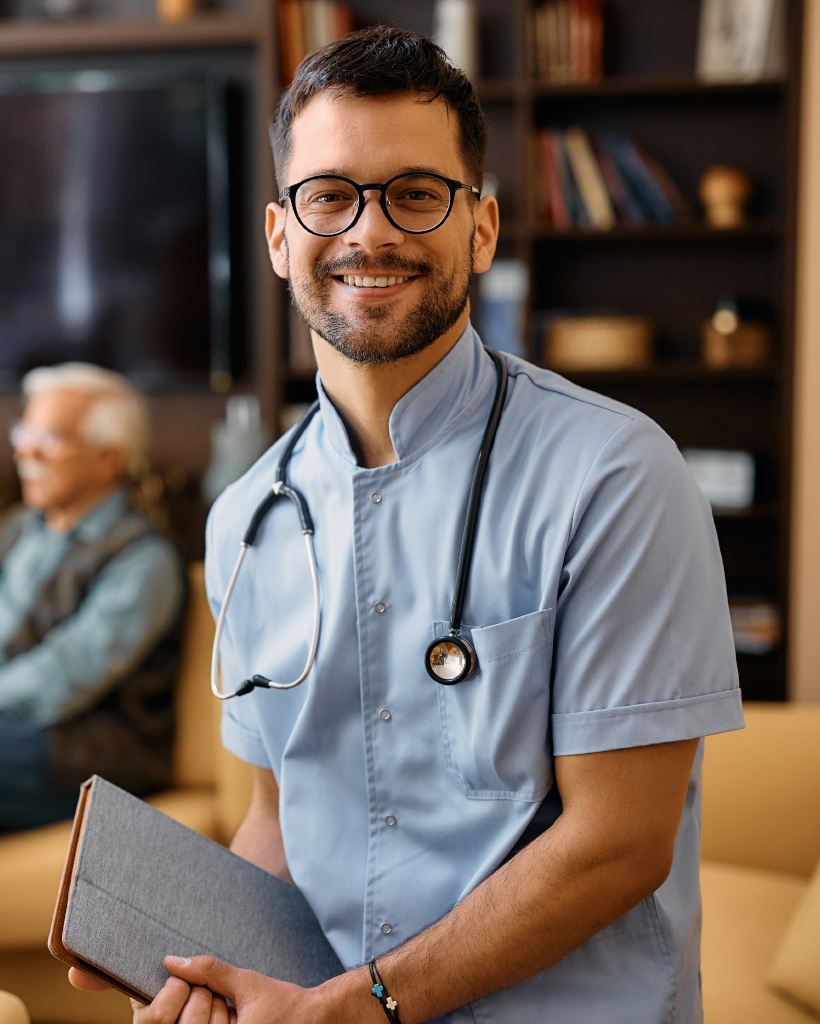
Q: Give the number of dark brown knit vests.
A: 1